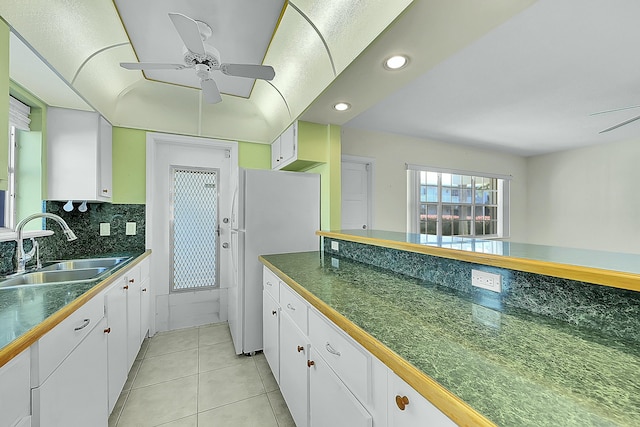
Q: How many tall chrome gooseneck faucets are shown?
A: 1